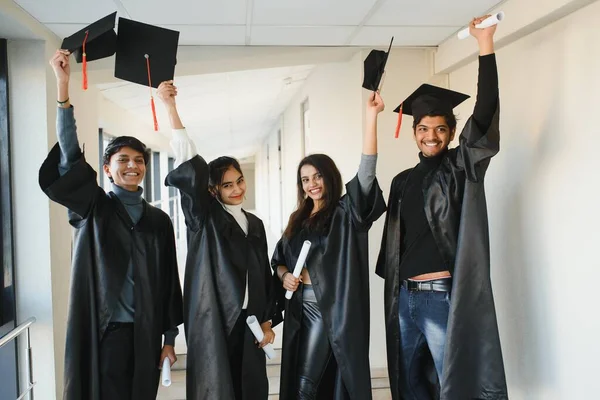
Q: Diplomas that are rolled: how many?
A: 4